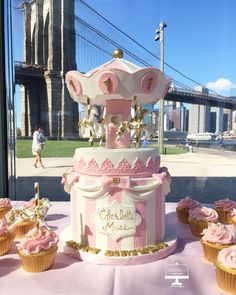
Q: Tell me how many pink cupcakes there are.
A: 11